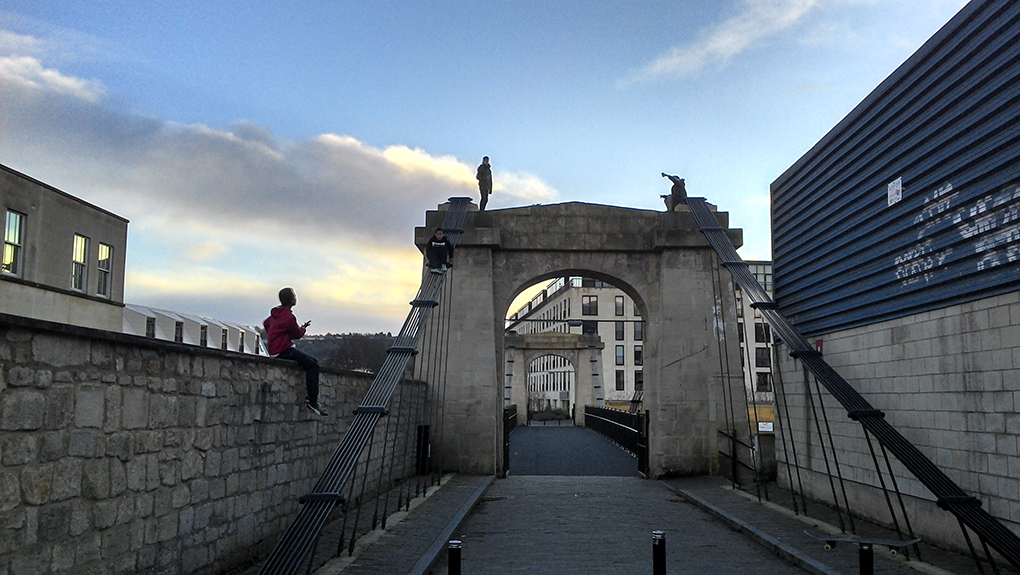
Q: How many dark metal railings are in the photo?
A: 2